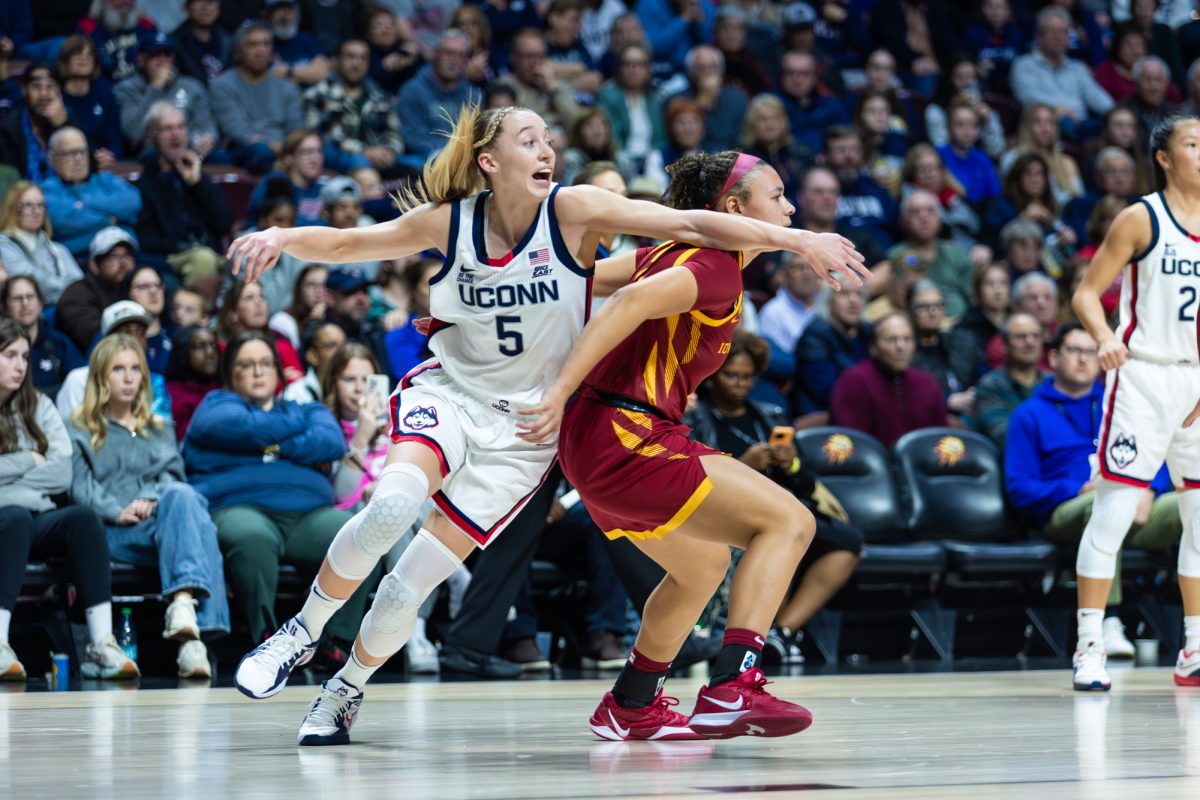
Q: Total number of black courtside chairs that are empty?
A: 2